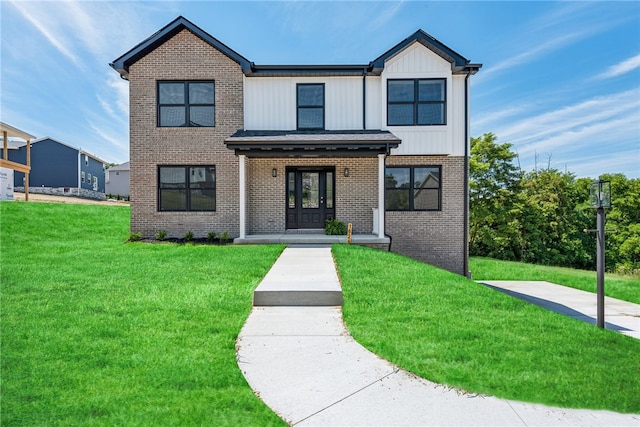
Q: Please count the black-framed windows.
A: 5